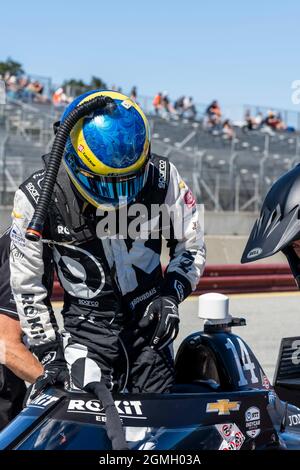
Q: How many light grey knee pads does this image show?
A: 0